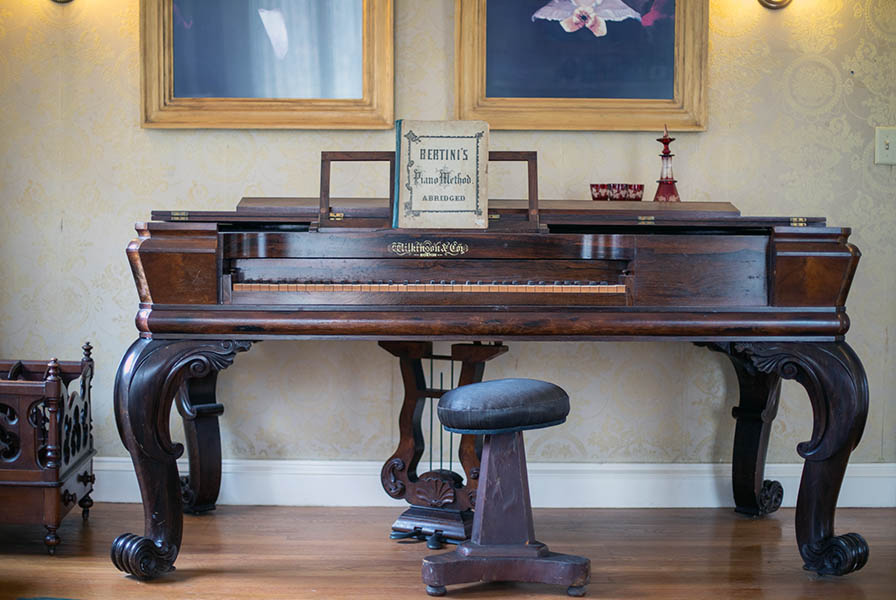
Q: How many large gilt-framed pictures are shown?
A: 2